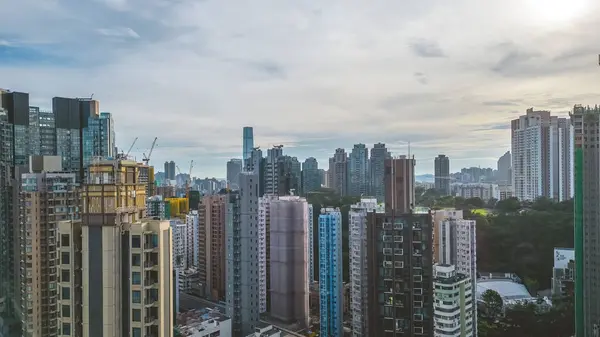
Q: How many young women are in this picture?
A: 0